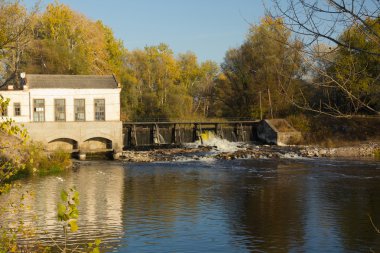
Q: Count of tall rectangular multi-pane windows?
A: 4